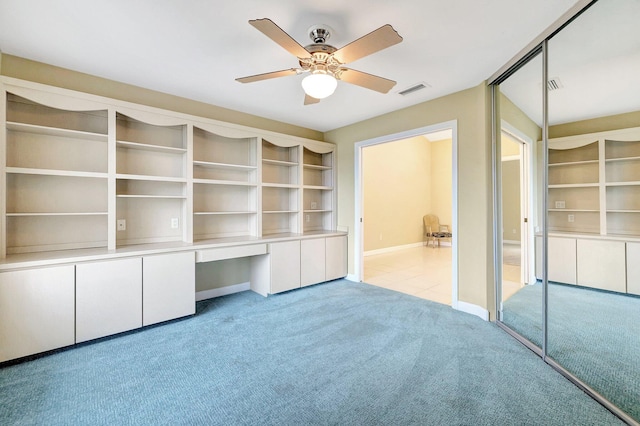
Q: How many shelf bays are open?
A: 5